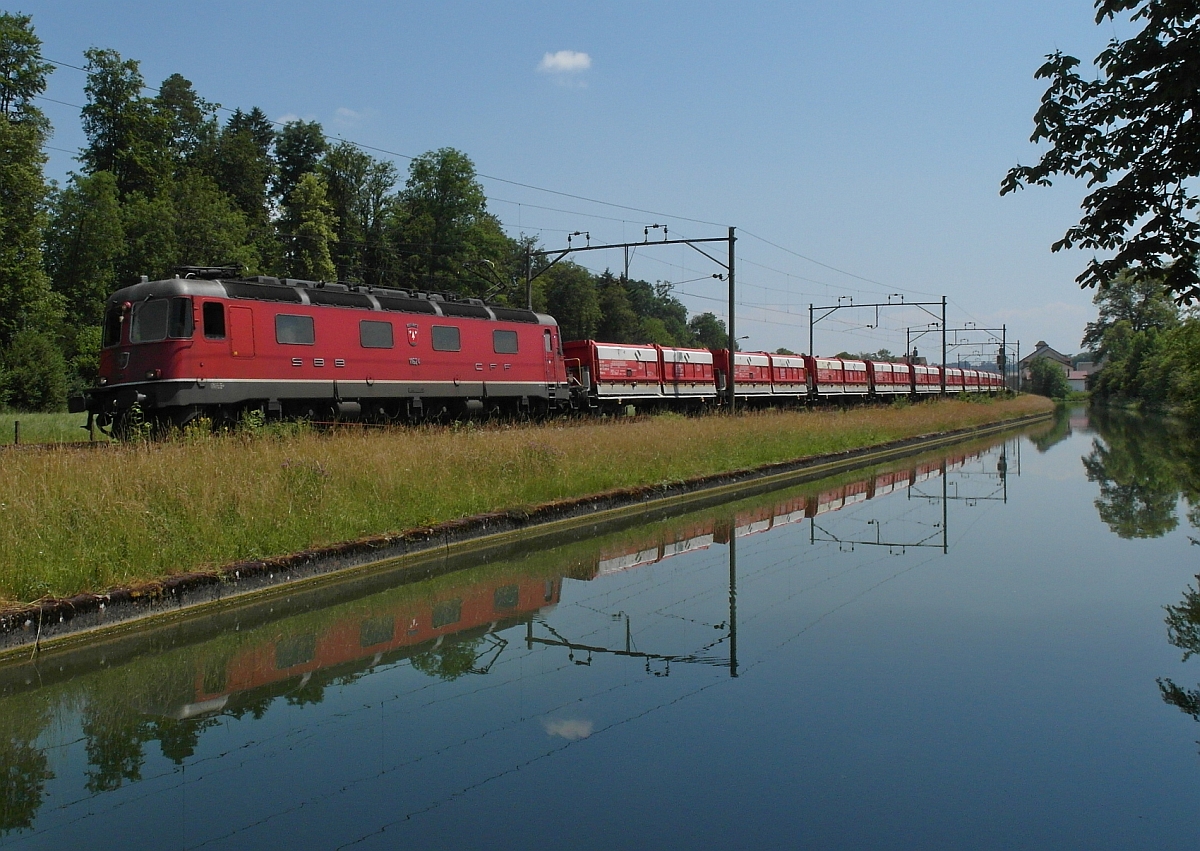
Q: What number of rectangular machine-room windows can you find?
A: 4